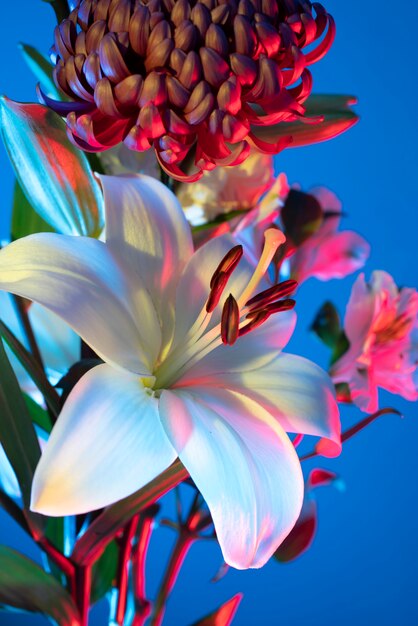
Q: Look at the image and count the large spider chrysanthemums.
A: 1